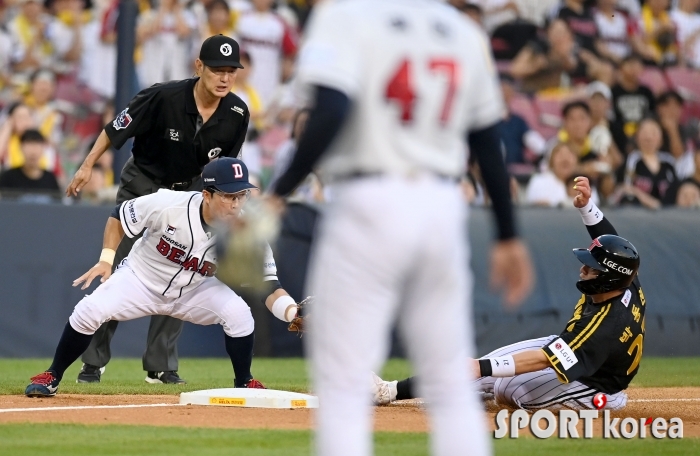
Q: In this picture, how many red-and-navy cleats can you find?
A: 2